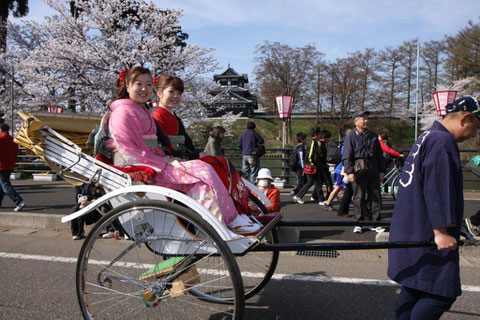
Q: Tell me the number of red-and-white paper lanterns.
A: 3